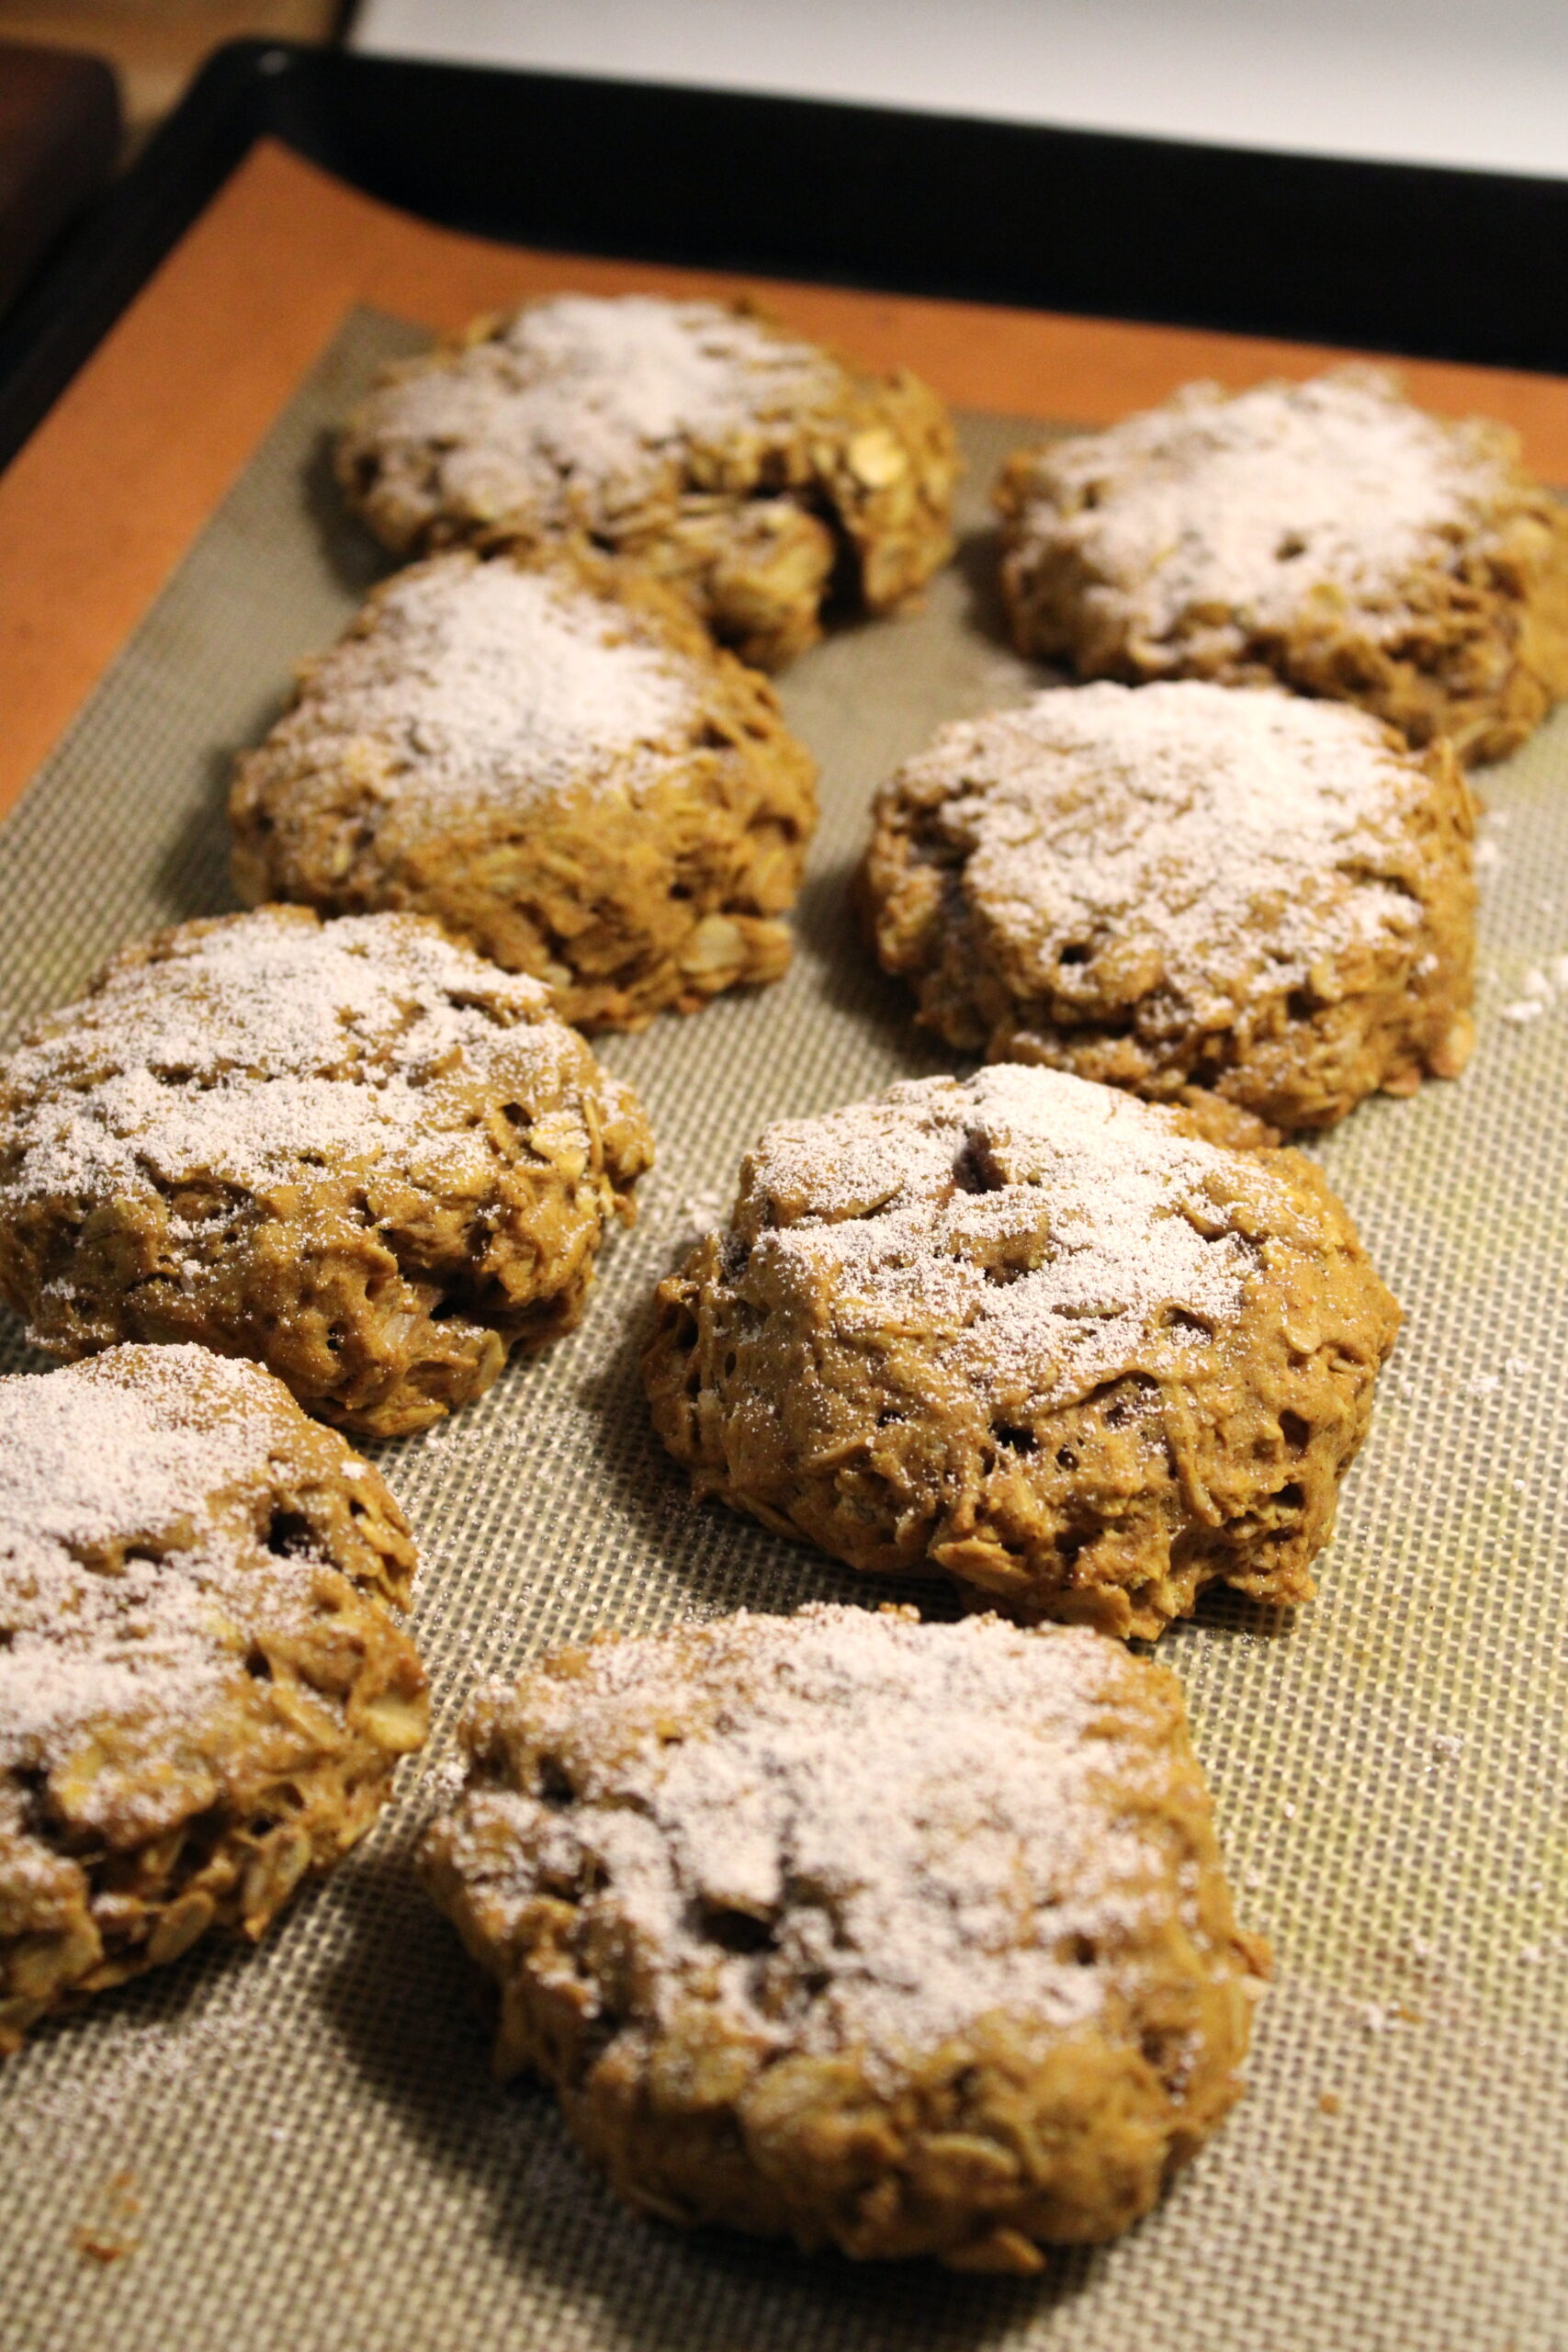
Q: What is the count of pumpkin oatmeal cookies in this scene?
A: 8